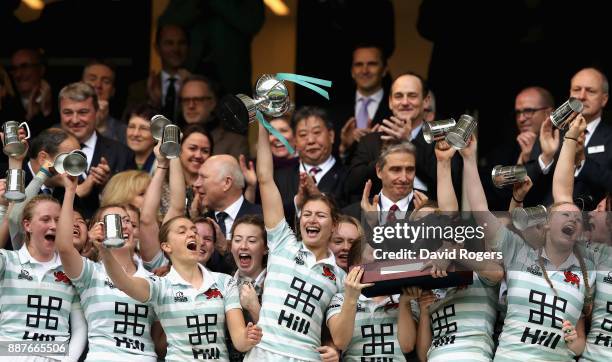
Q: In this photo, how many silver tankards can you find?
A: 12